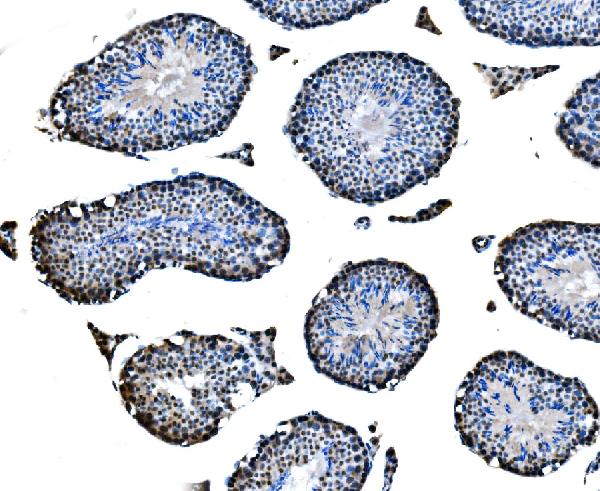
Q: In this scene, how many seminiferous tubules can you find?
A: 11